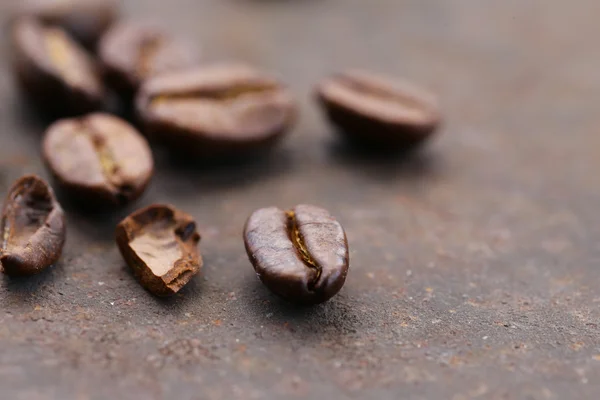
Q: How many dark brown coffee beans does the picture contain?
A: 9